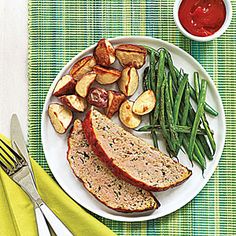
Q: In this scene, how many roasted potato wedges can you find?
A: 13